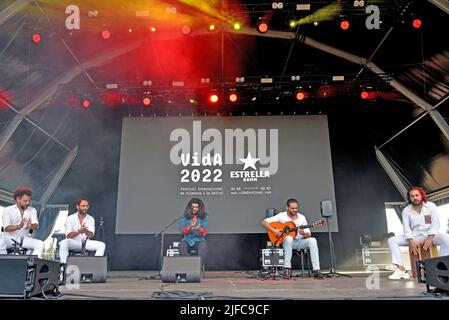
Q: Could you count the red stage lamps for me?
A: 12